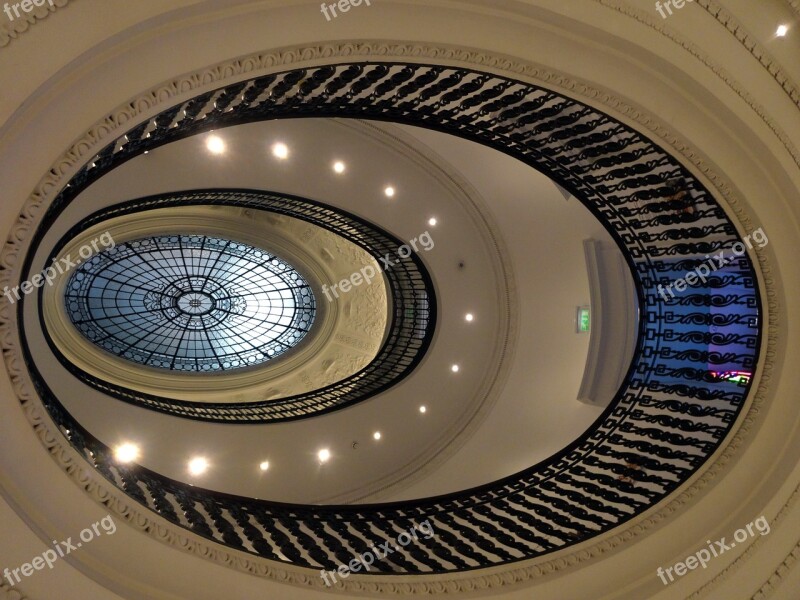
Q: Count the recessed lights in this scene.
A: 14